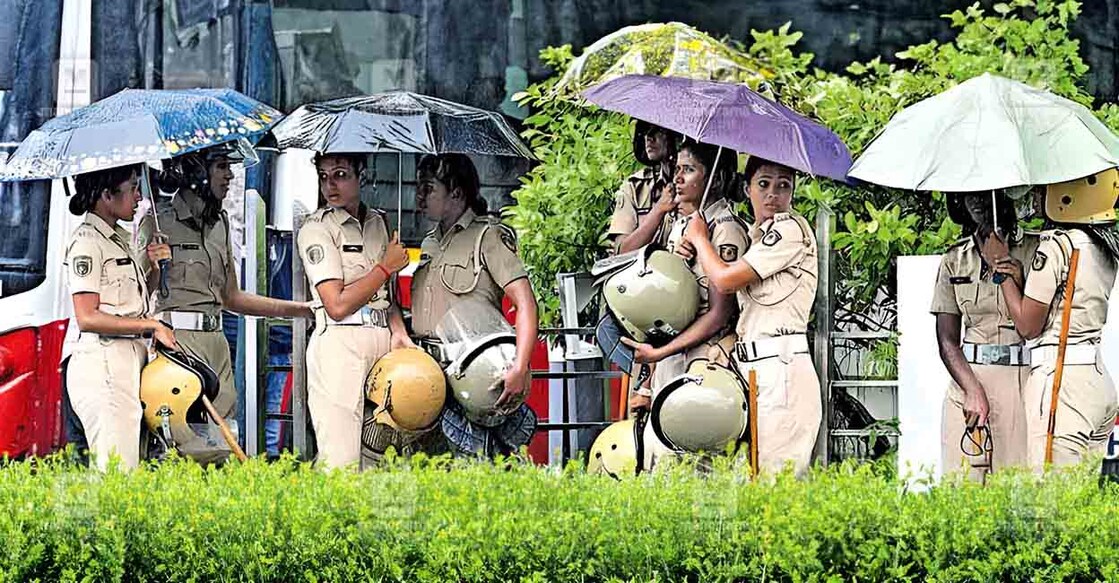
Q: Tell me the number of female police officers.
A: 9